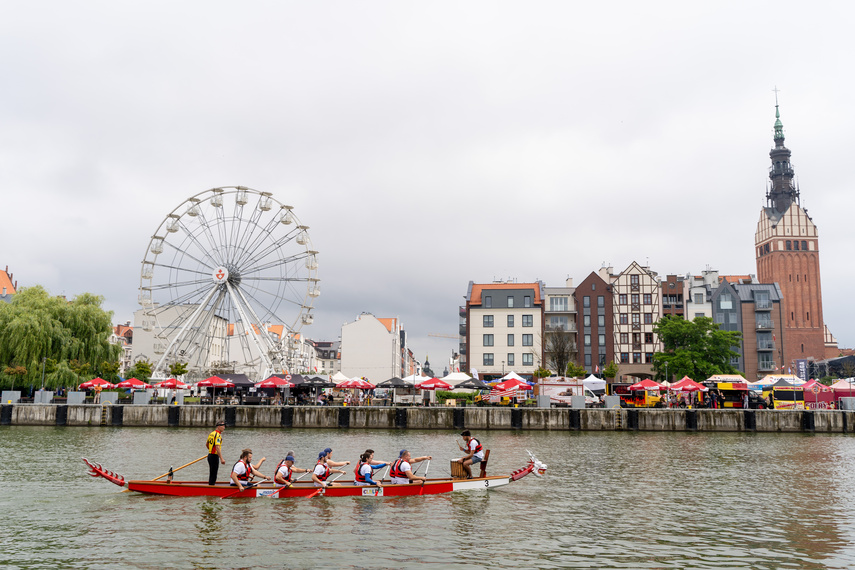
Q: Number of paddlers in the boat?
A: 10